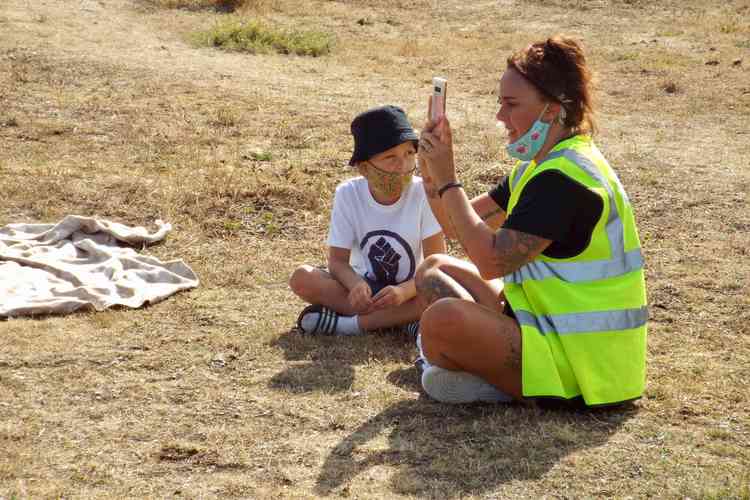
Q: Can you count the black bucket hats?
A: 1